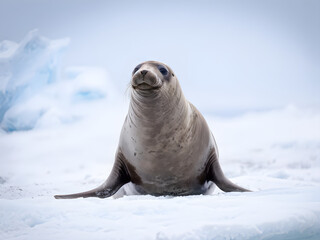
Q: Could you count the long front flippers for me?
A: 2